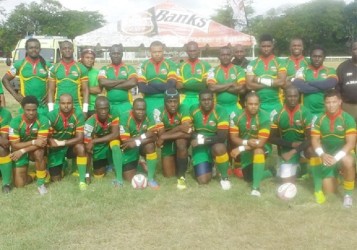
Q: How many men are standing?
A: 12